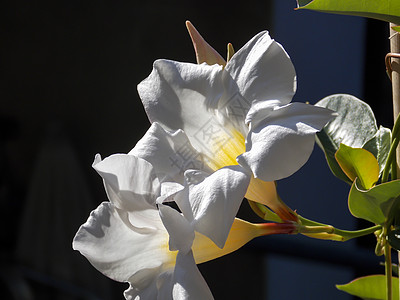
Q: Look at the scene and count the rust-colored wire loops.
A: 1